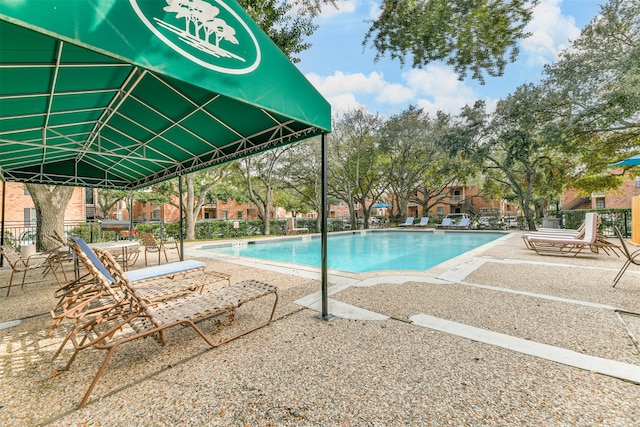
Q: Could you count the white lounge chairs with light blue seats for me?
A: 4